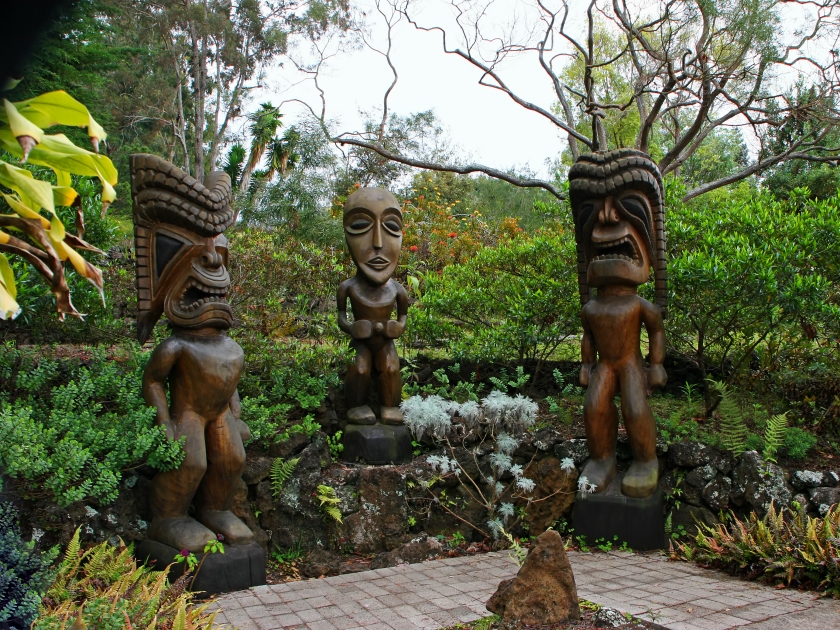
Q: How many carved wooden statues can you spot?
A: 3